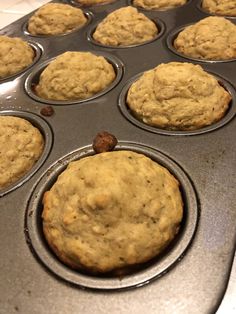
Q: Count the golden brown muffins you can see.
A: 11